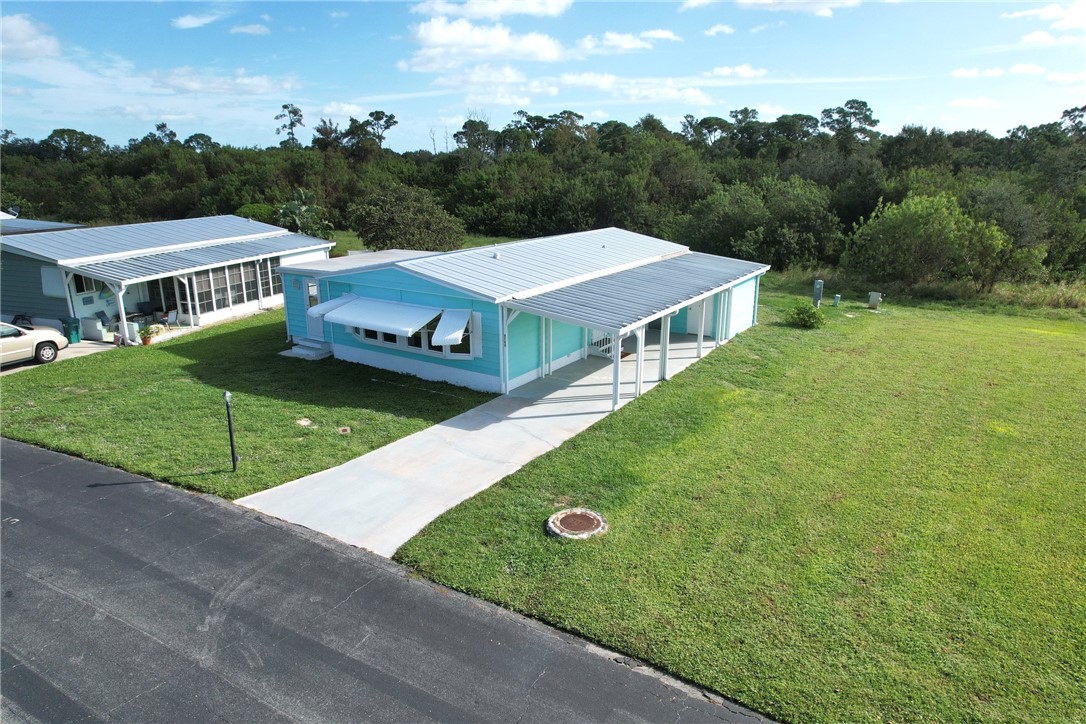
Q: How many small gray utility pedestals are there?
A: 3